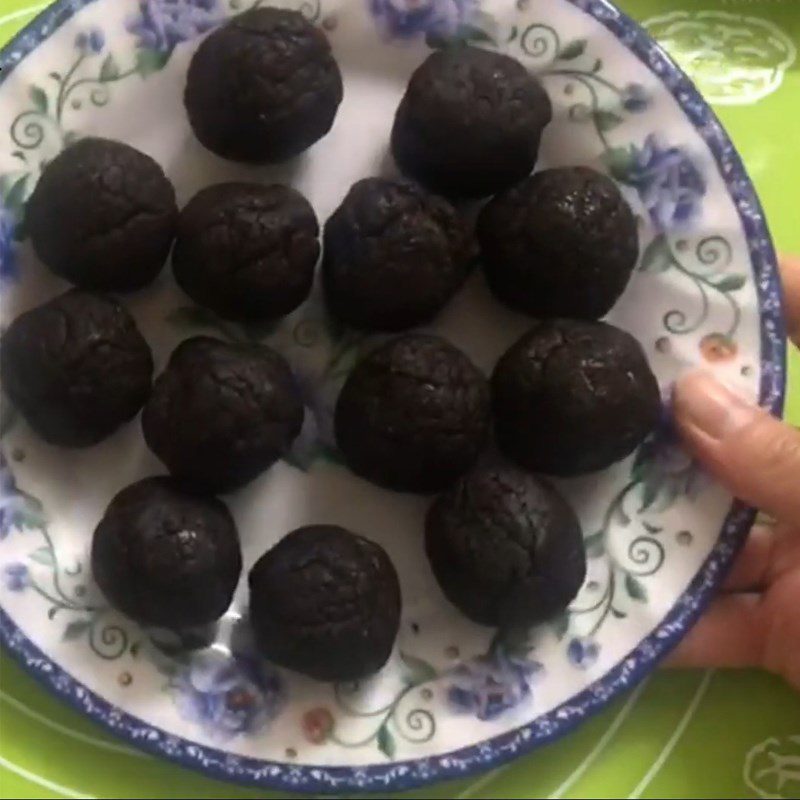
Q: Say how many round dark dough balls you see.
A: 13